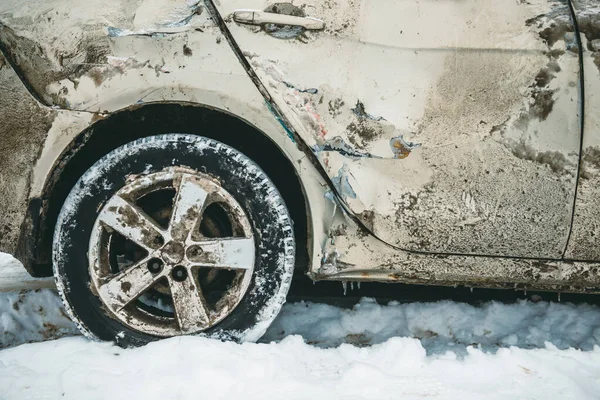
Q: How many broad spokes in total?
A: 5